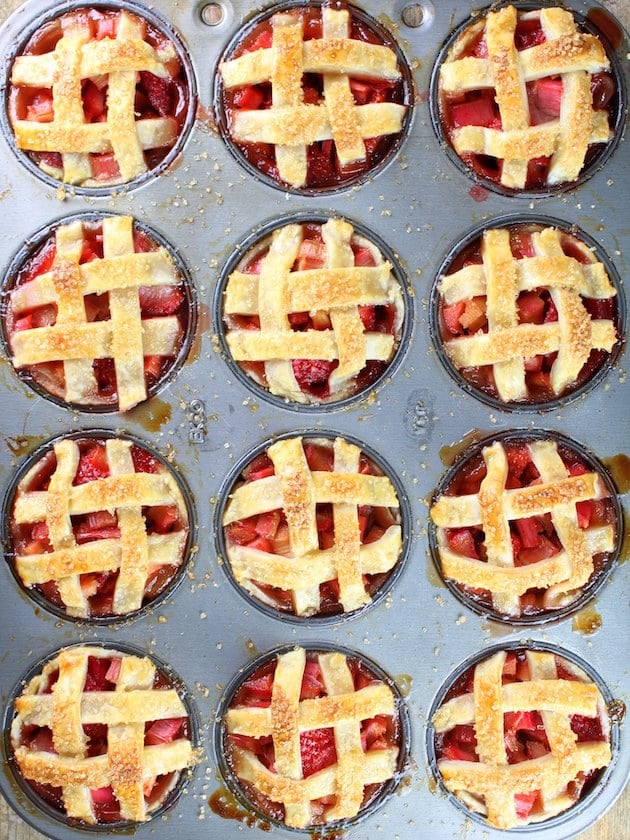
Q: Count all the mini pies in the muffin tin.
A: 12